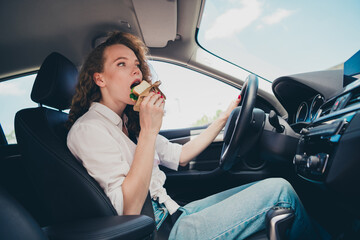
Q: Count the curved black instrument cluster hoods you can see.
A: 1